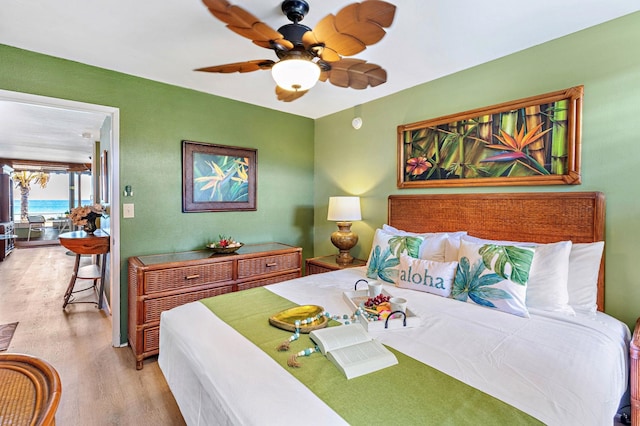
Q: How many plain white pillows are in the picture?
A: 4